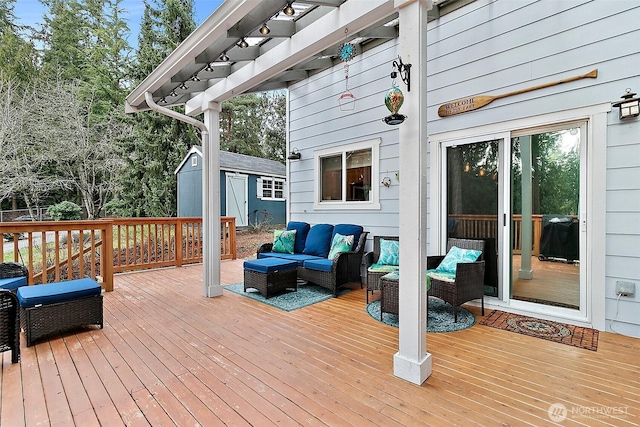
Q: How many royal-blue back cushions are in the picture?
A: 3